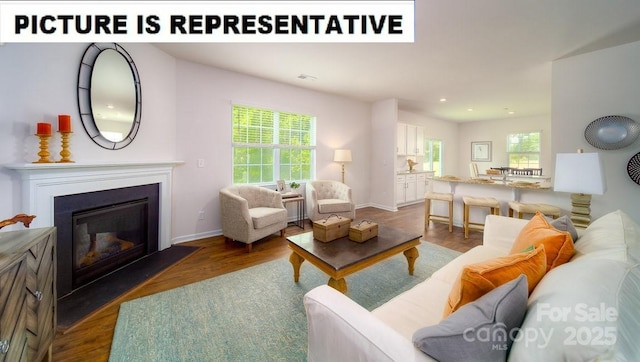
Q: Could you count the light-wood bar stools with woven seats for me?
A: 3